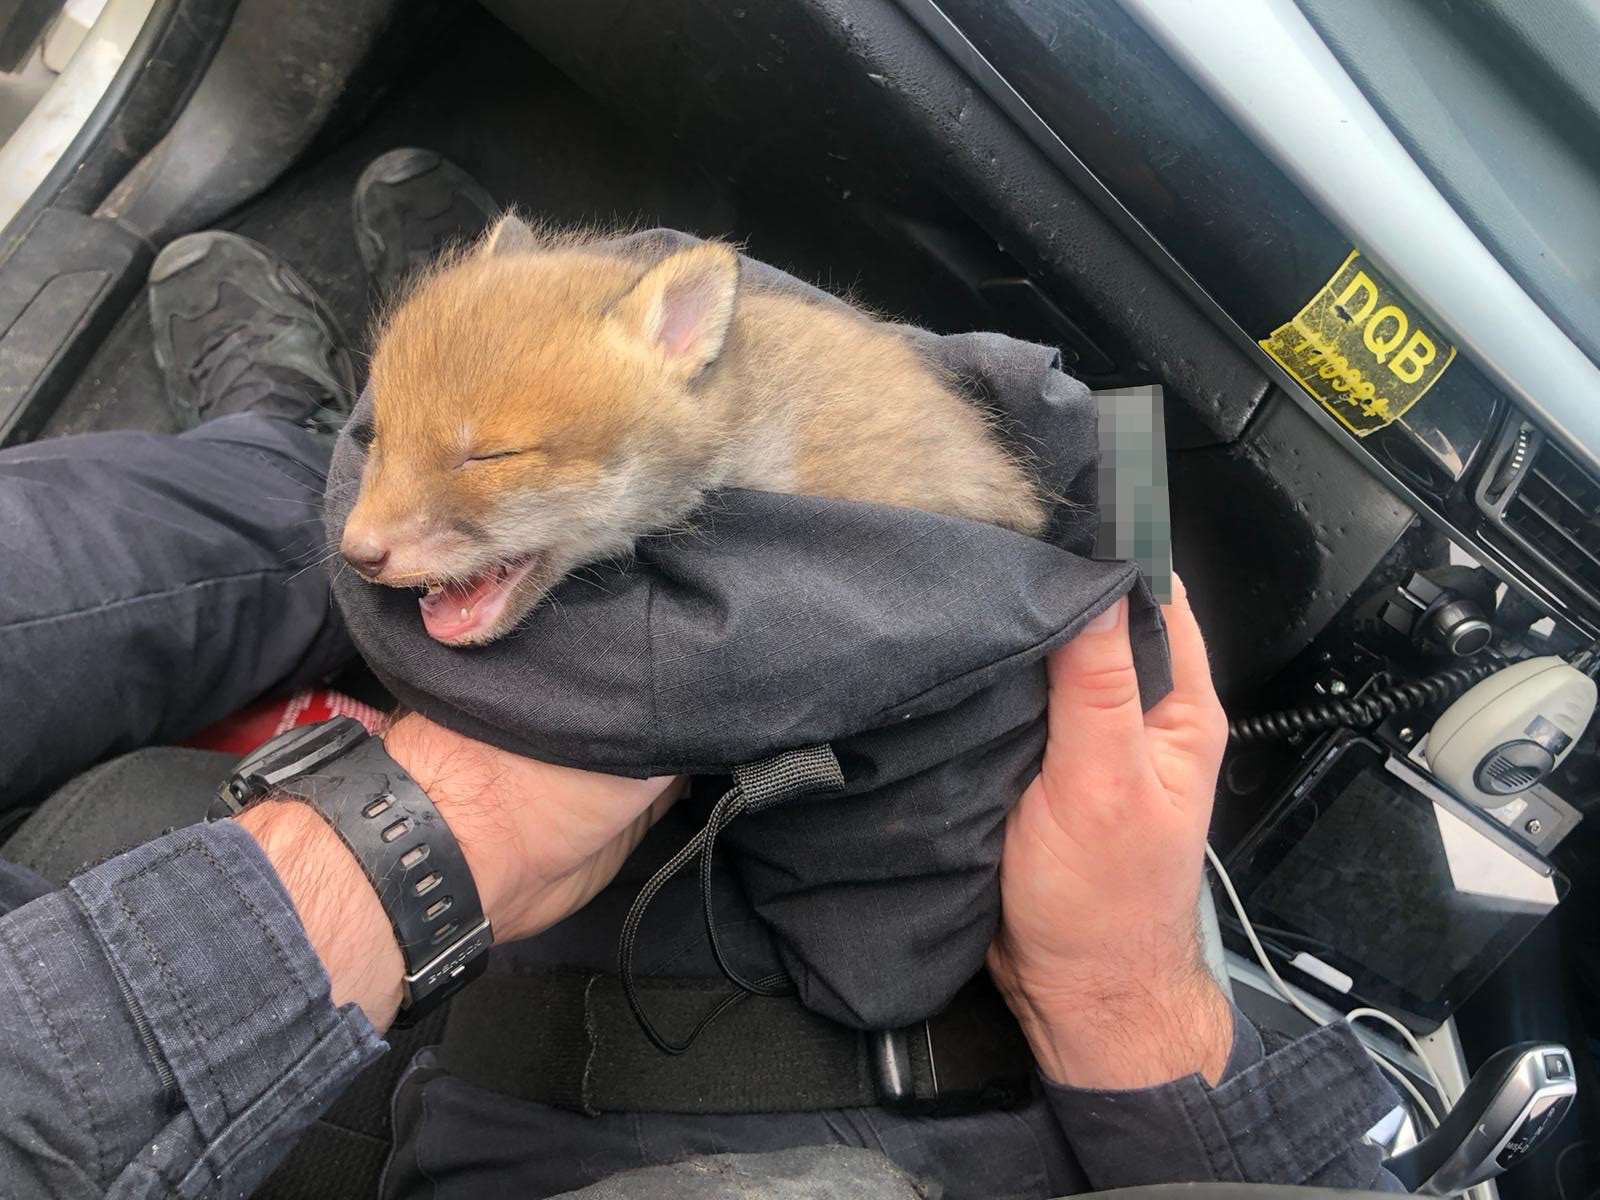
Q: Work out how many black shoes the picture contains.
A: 2